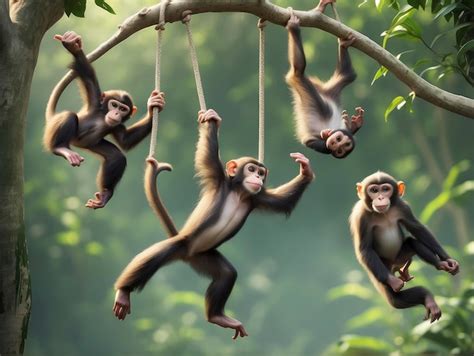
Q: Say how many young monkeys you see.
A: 4